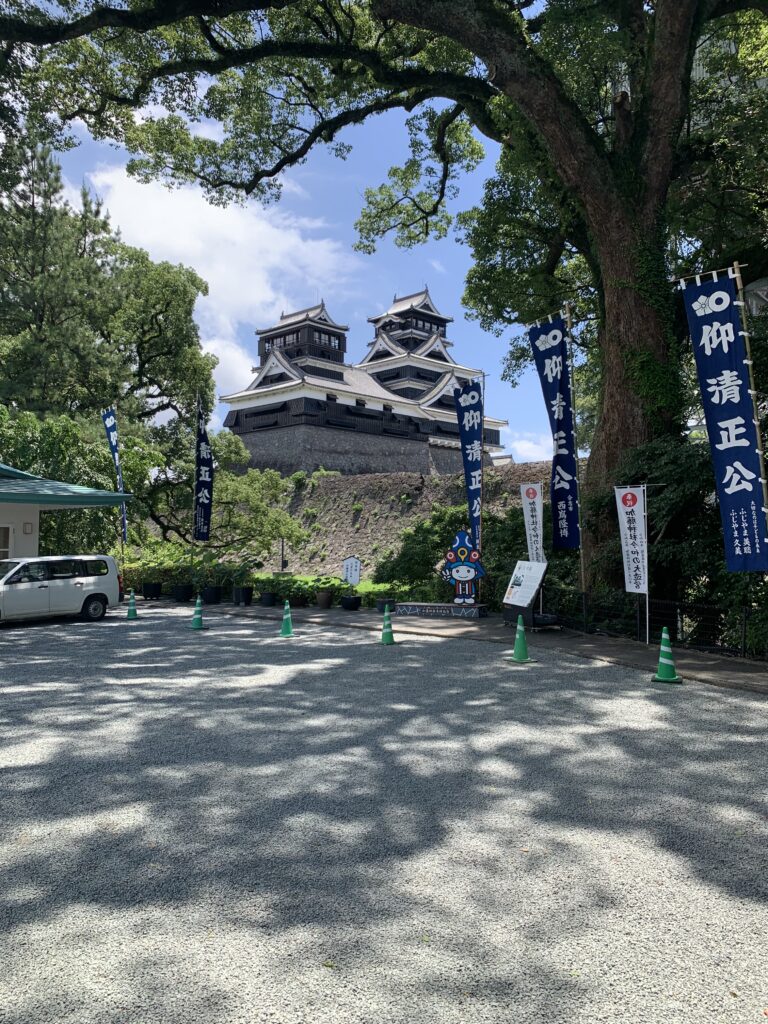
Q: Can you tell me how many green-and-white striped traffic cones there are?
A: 6